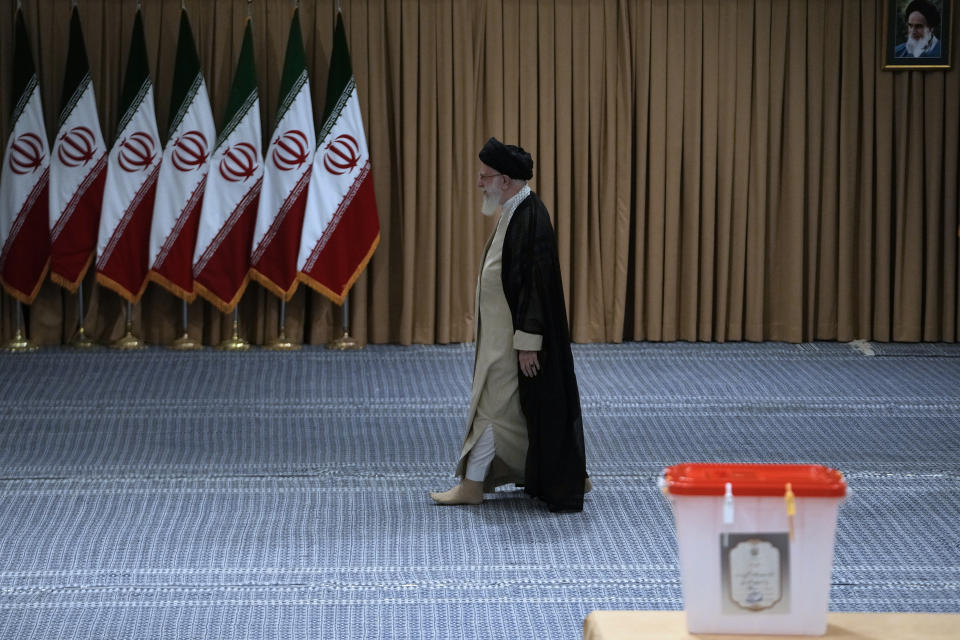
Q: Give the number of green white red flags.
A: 7